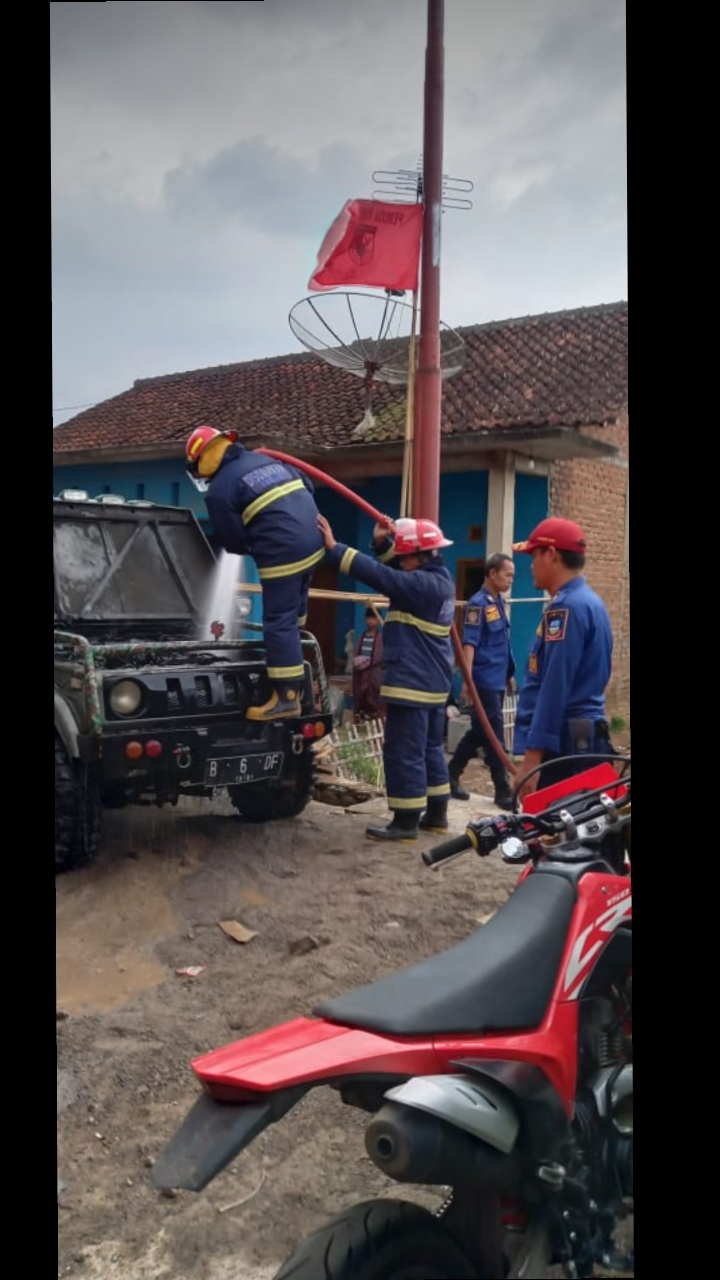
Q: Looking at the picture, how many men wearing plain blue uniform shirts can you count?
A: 2